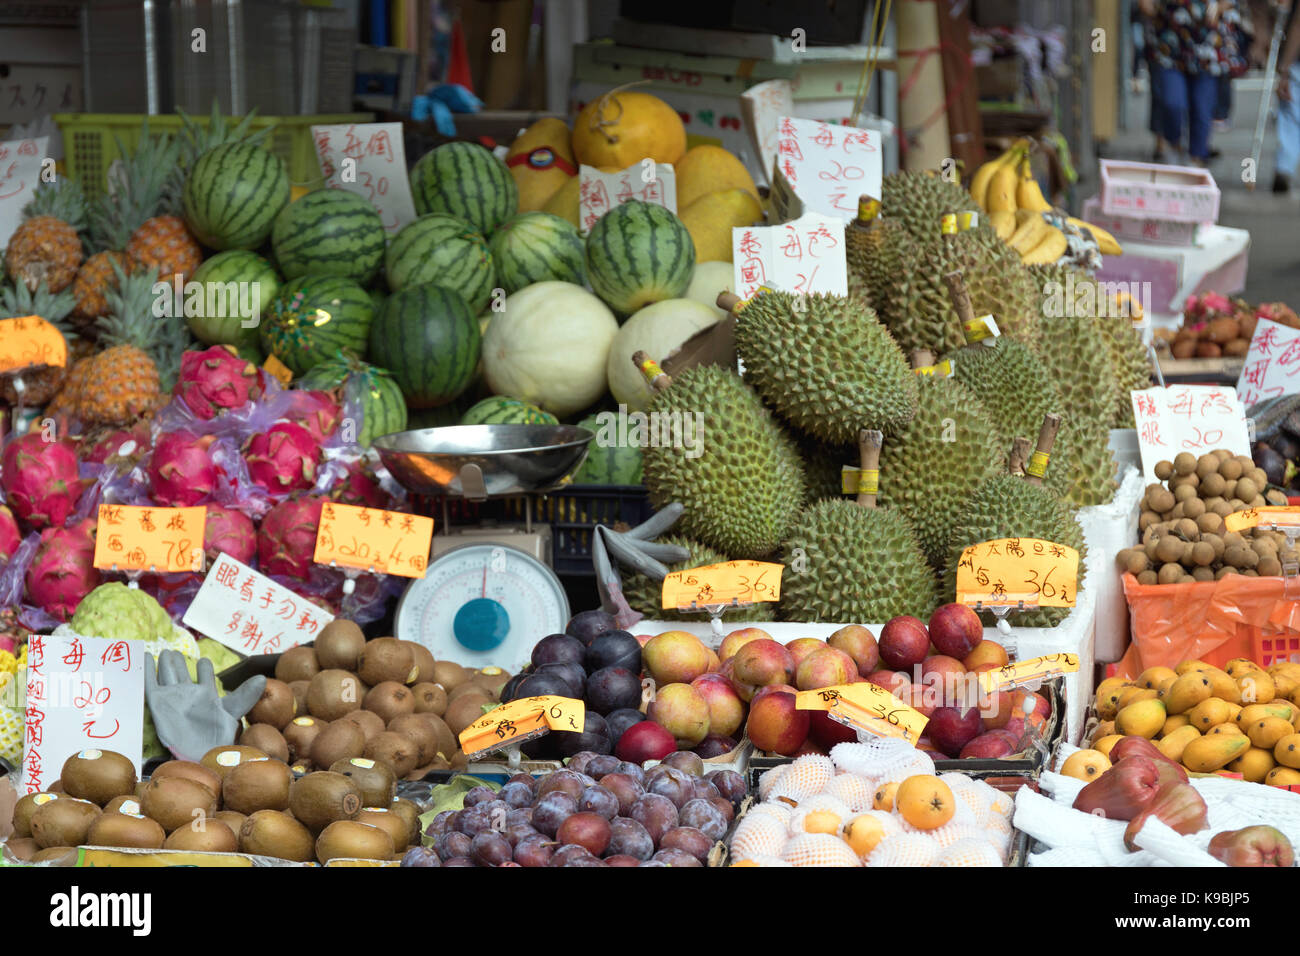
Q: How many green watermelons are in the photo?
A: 12